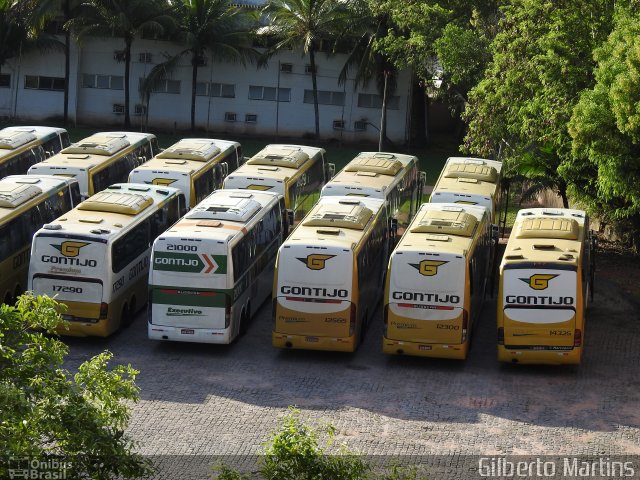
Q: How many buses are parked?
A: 12